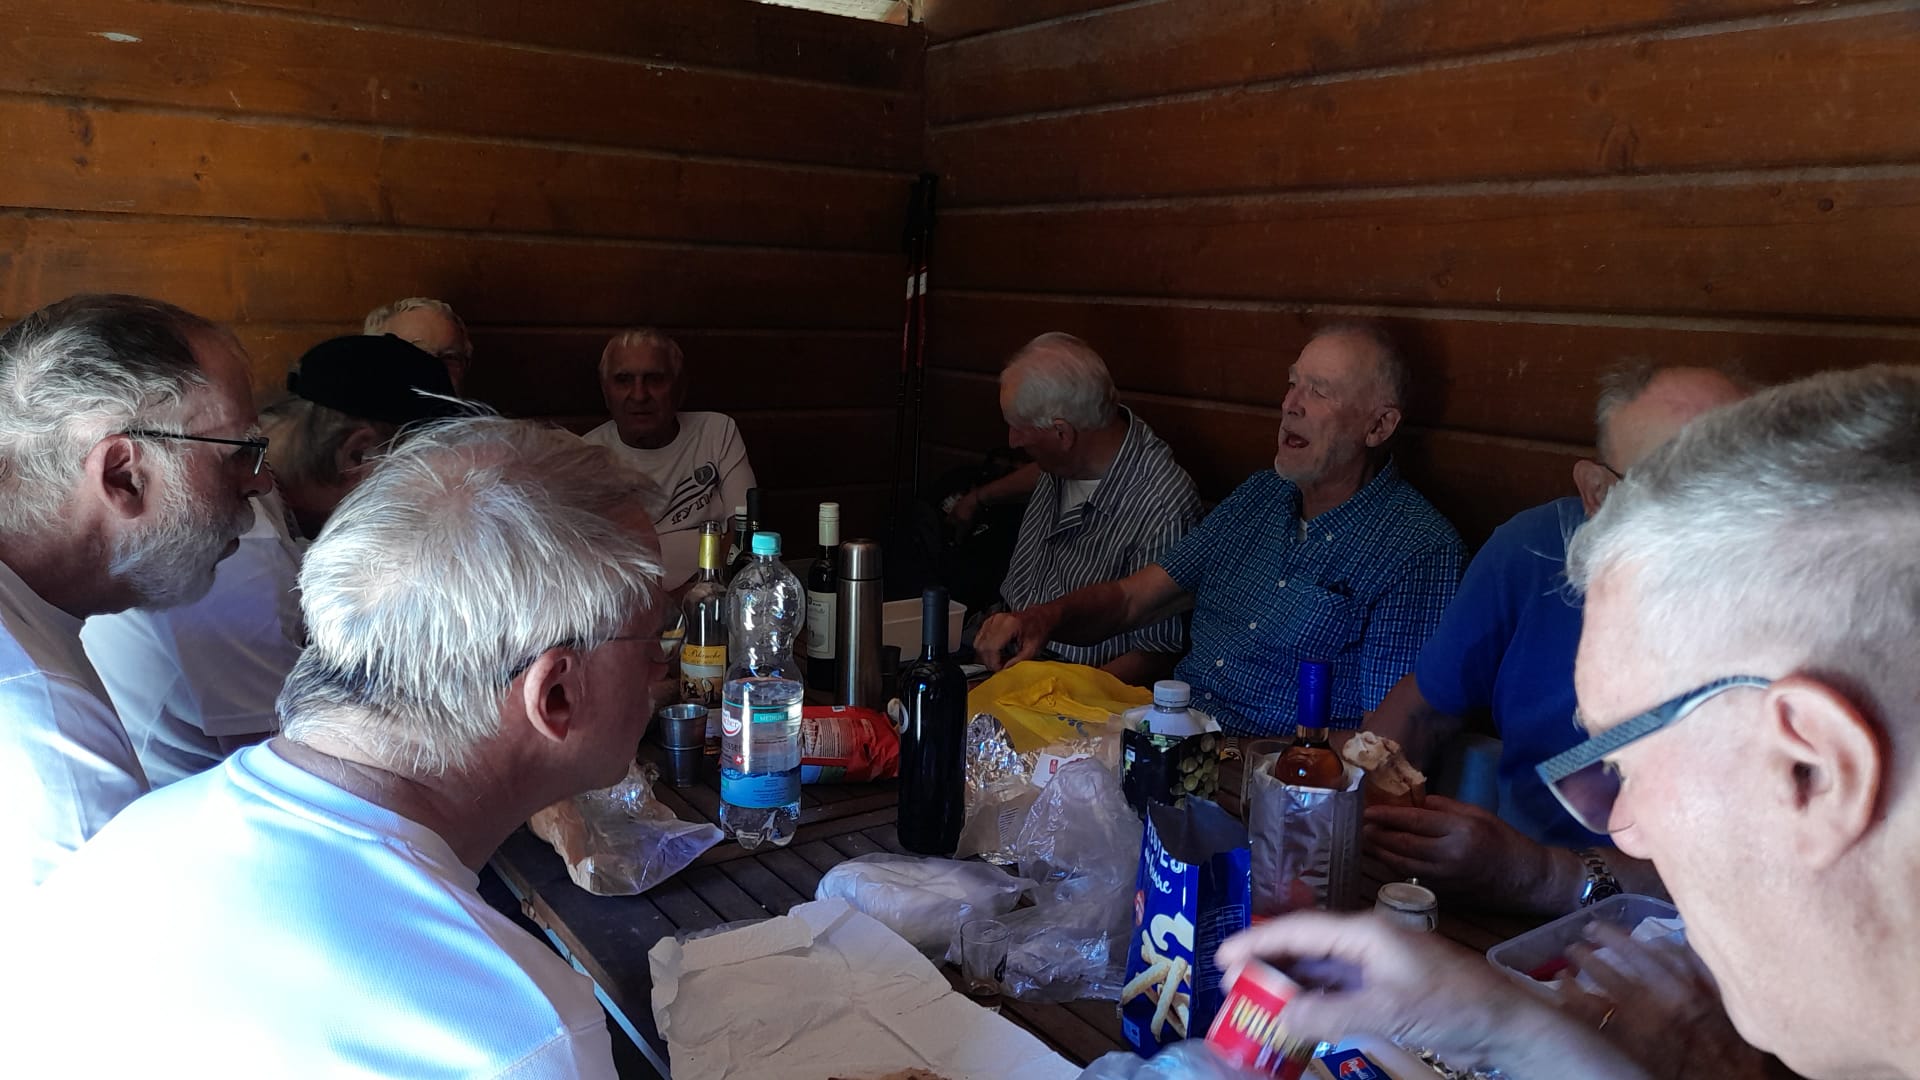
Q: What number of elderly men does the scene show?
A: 9